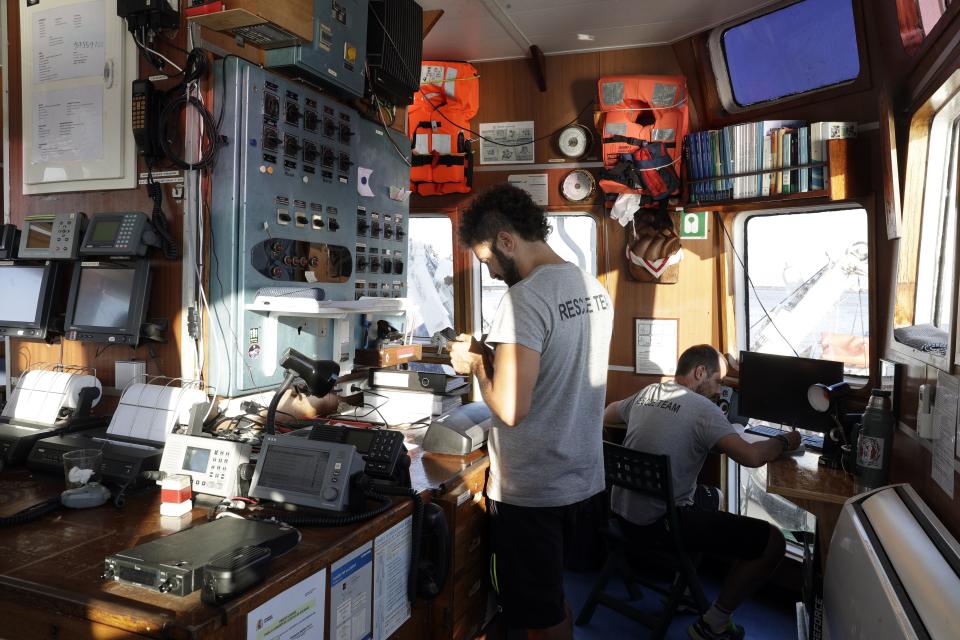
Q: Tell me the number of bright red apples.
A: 0